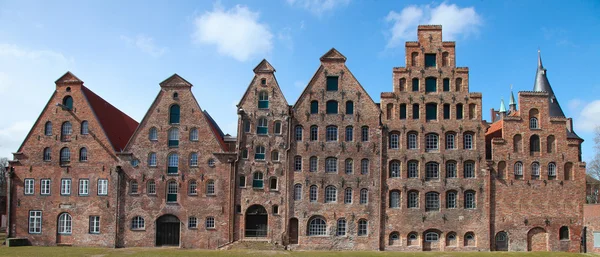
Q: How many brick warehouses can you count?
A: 6